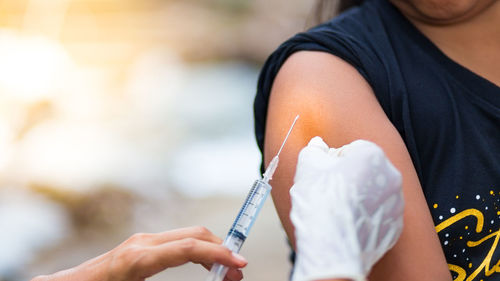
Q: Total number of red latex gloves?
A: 0